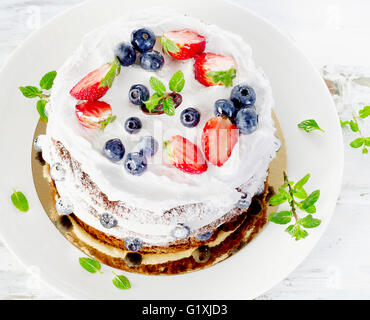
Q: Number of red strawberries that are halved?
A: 6